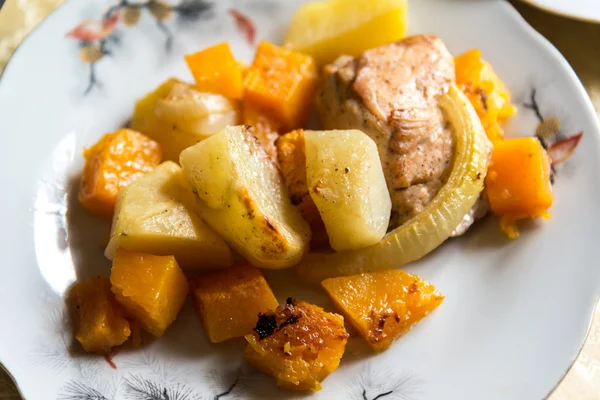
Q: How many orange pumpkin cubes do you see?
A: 11